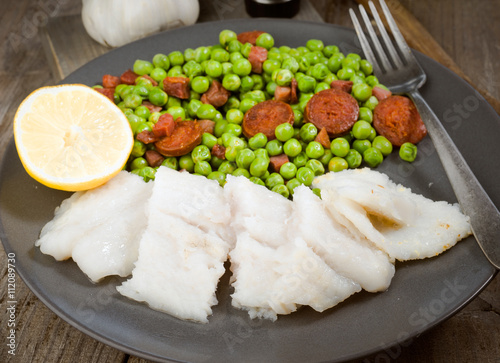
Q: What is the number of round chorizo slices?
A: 4